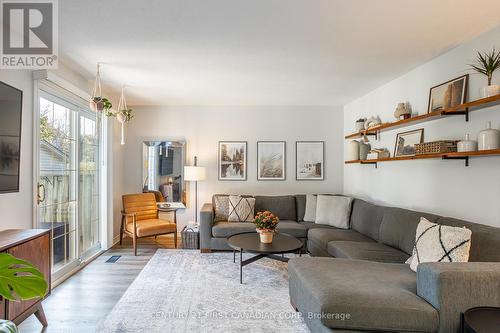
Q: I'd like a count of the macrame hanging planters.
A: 2